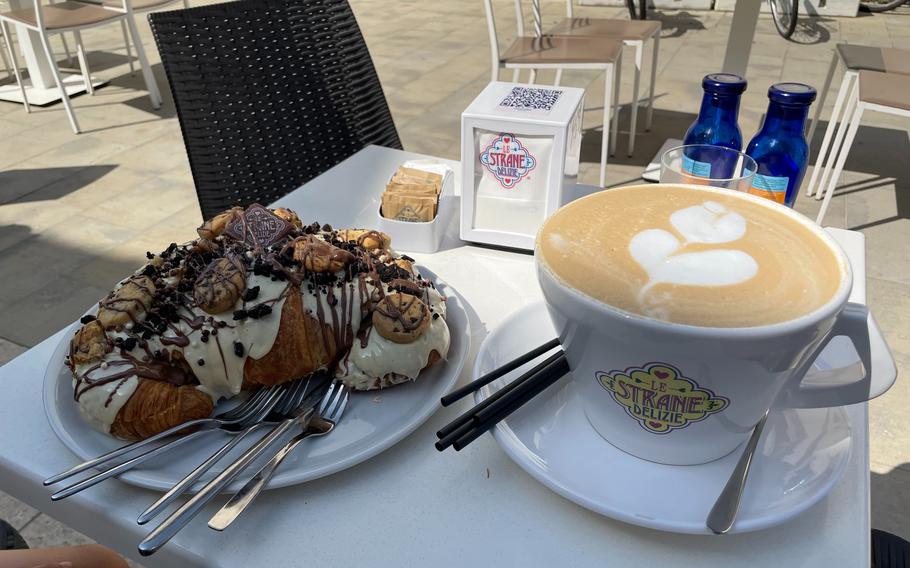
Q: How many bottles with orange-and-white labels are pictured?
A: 2